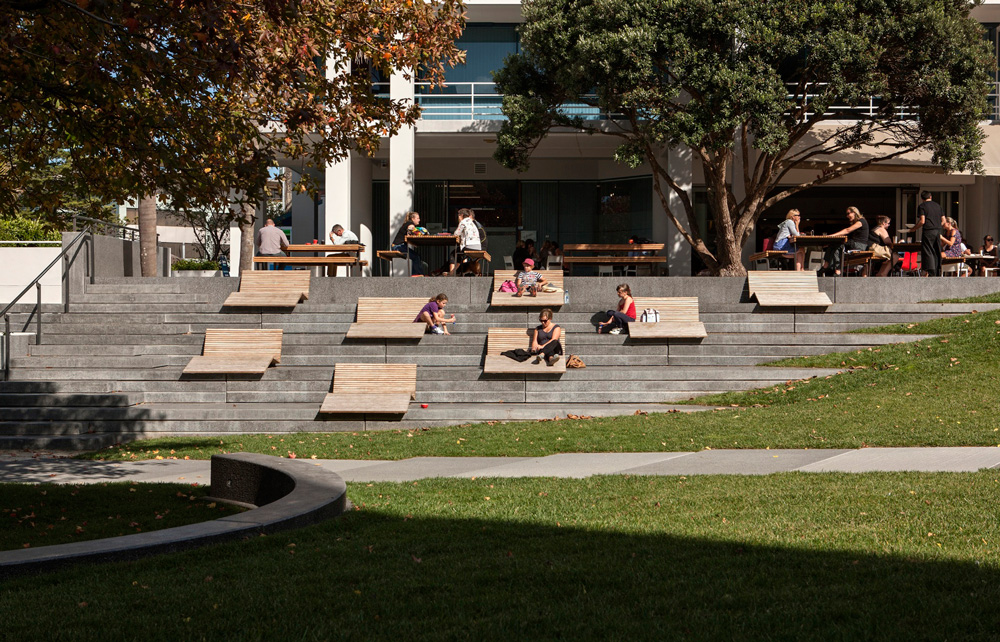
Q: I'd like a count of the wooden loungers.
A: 8